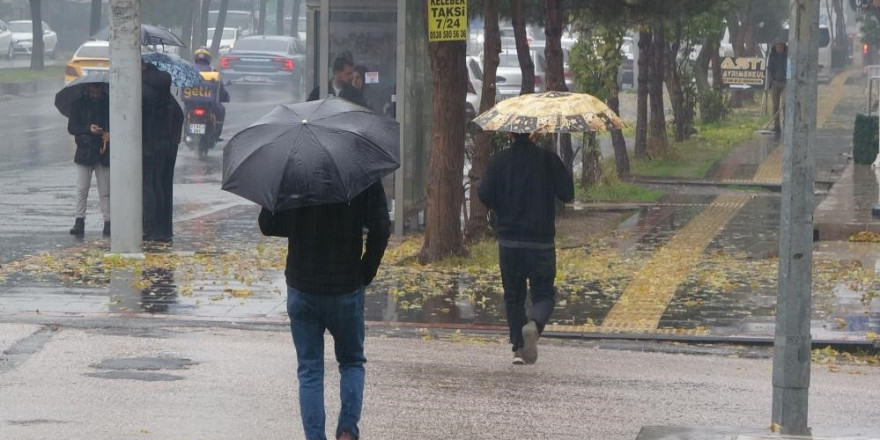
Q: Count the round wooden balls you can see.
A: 0